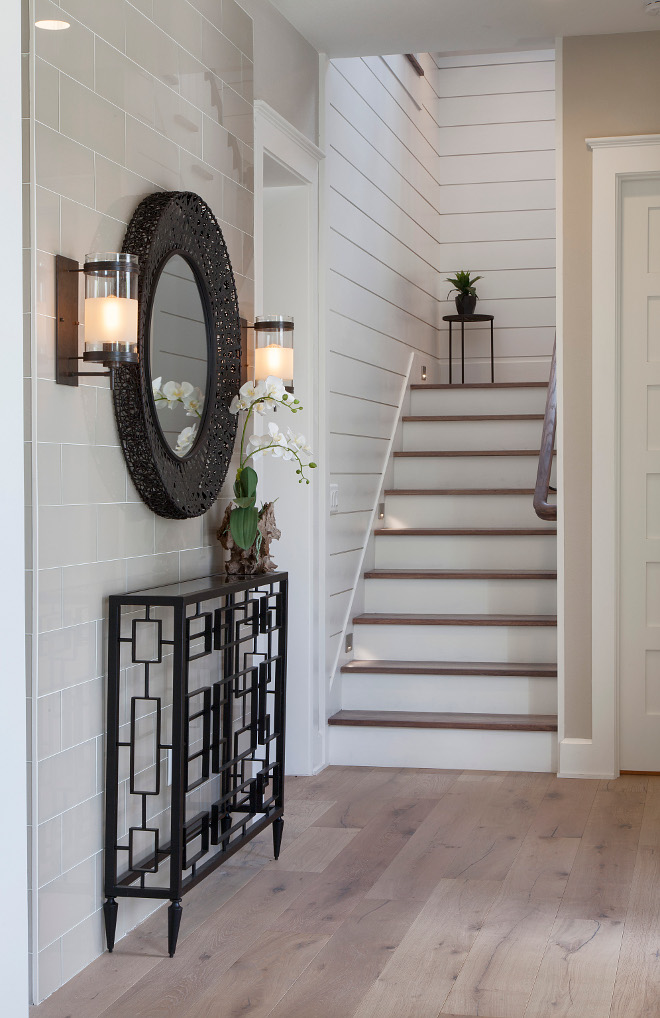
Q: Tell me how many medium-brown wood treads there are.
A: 9